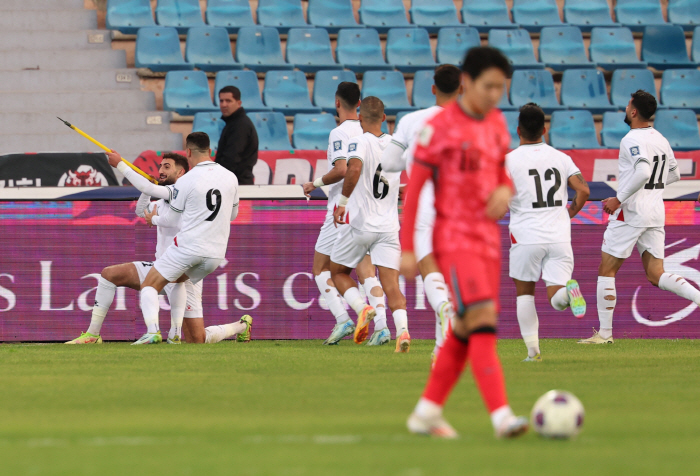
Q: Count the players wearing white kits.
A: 7